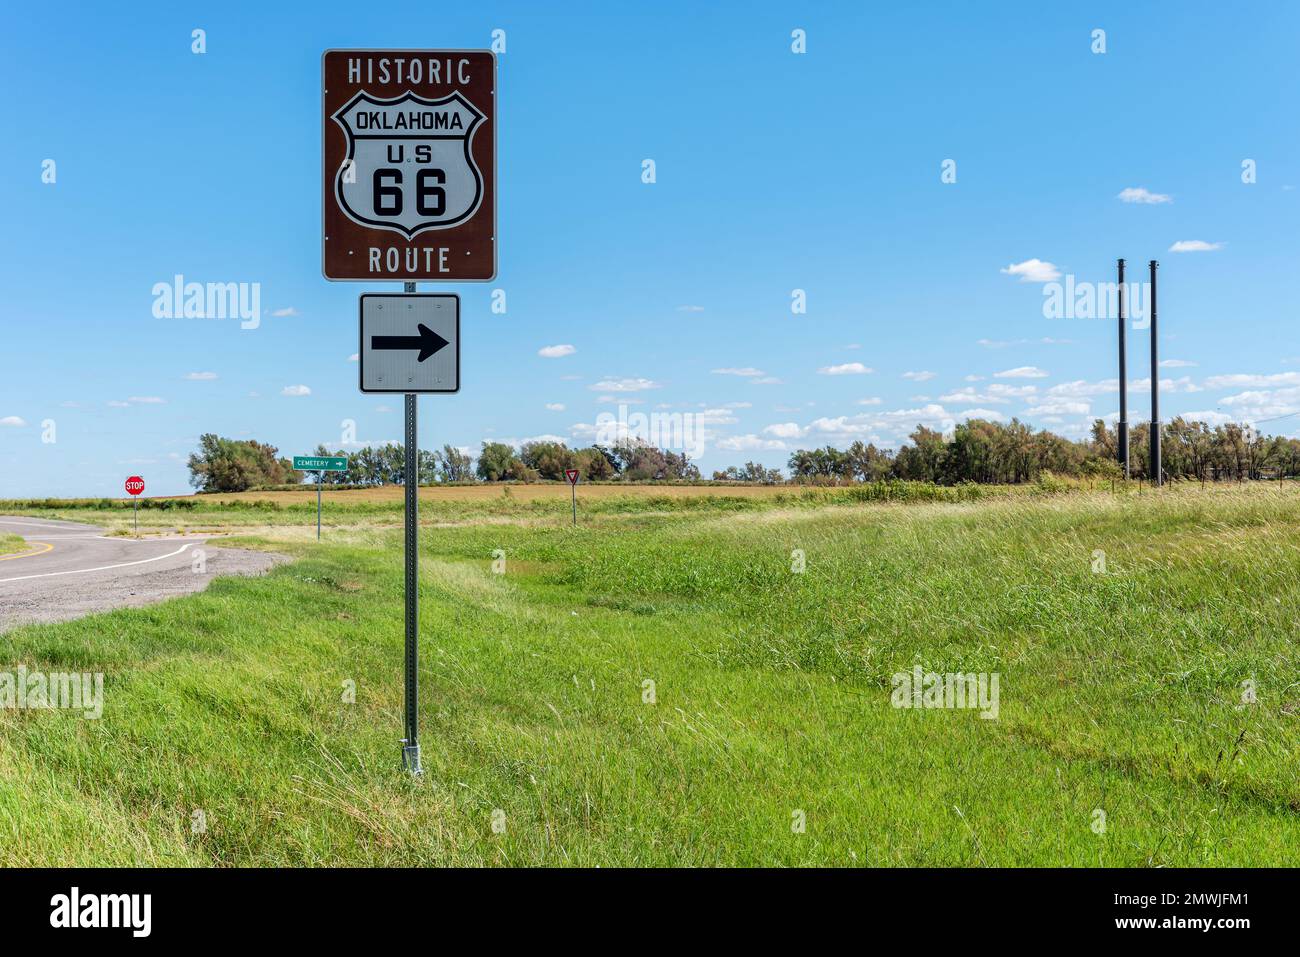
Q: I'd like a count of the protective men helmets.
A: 0